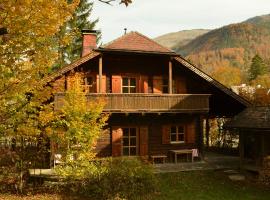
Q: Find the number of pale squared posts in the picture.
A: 2